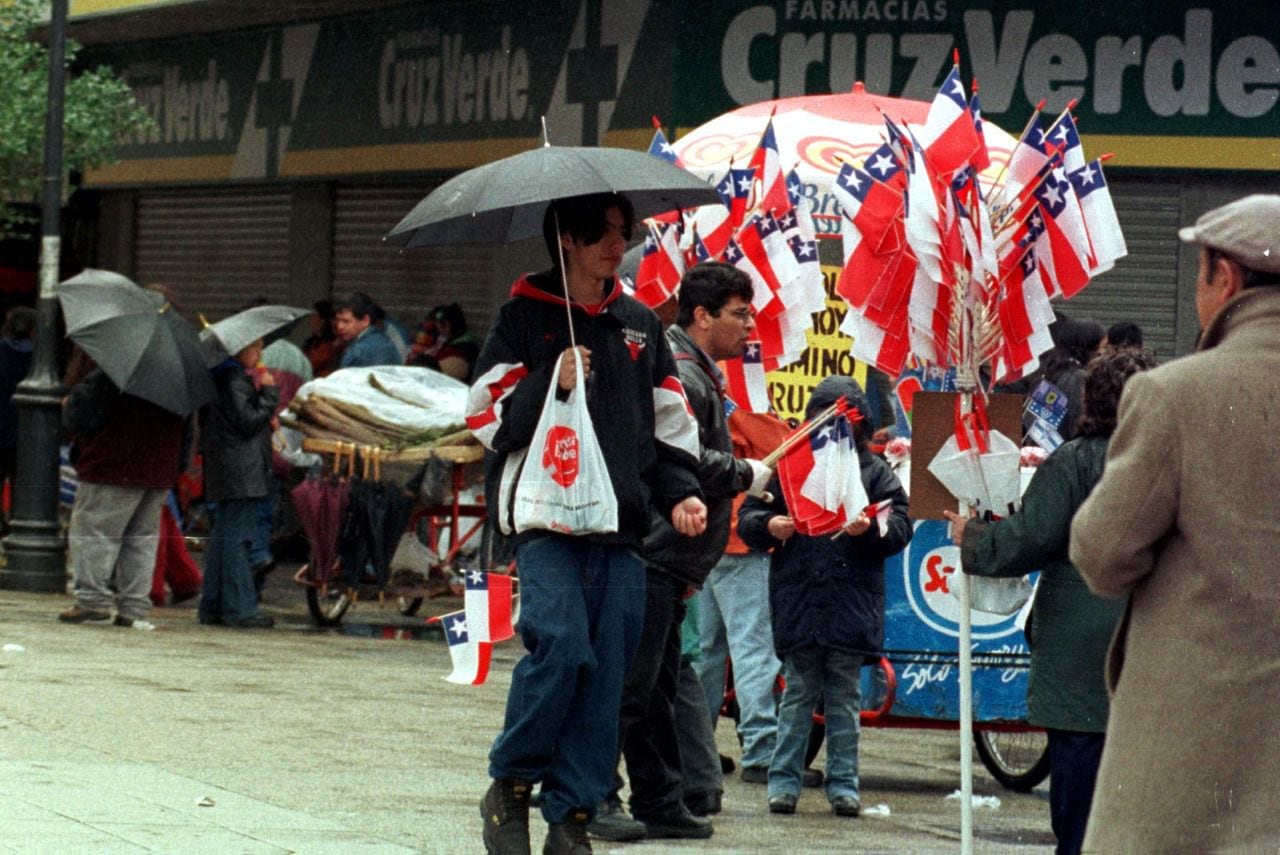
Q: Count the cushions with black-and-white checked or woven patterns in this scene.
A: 0